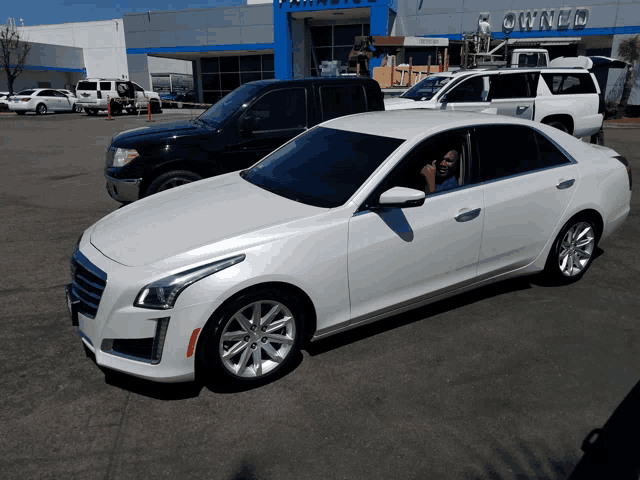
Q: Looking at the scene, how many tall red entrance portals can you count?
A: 0